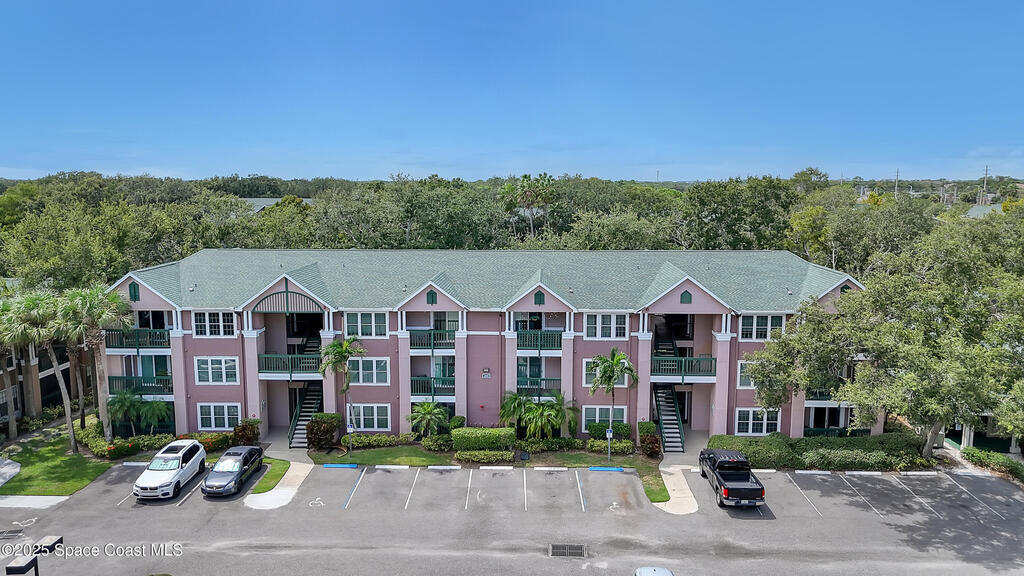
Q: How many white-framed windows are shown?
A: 12